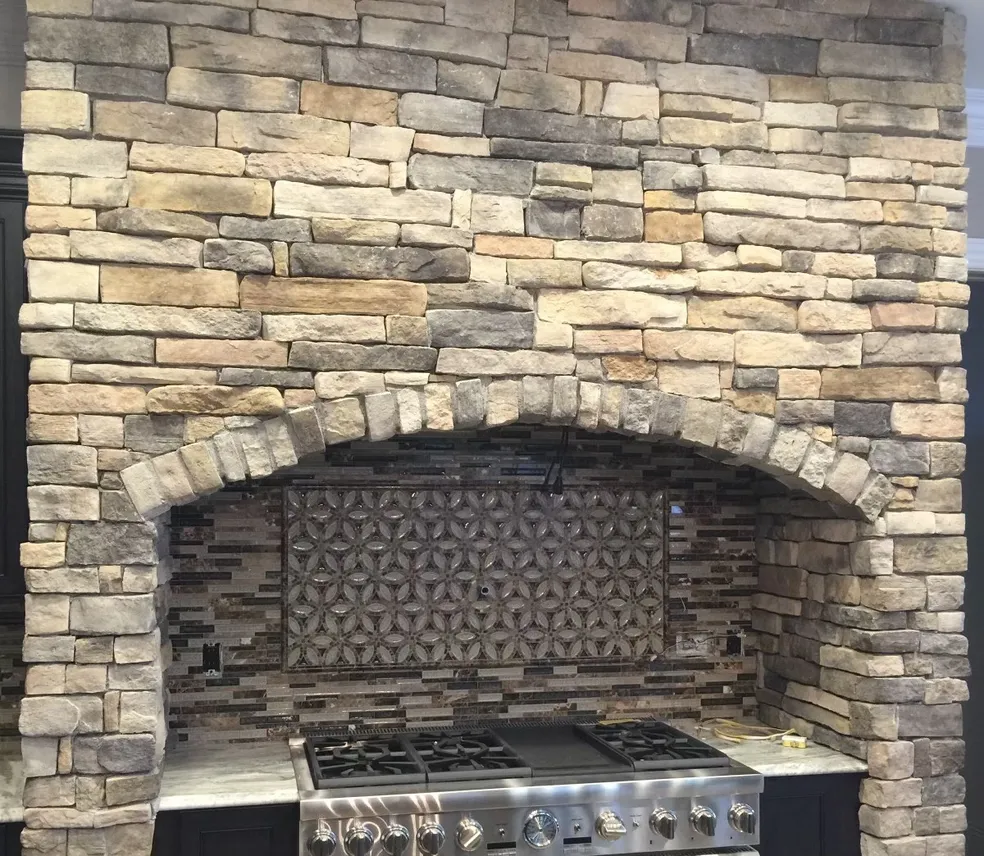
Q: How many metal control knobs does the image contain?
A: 9